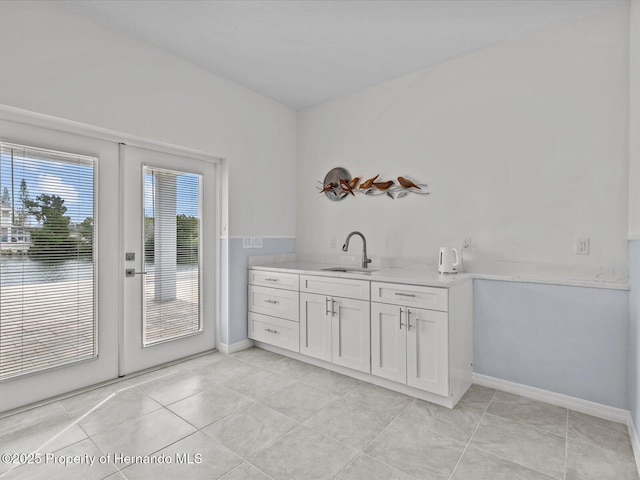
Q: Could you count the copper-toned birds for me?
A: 6